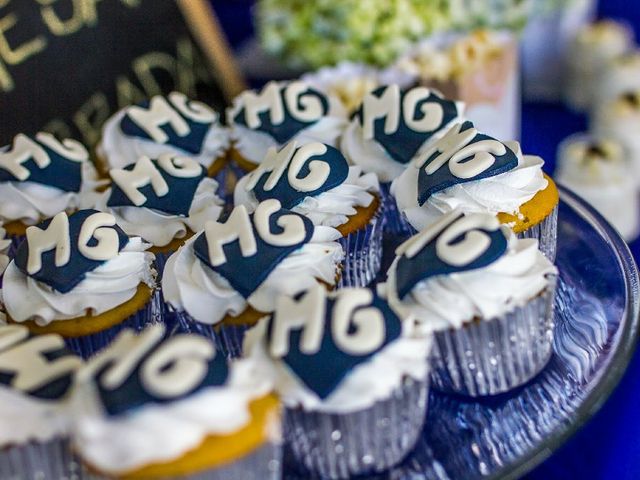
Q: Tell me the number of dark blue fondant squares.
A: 13